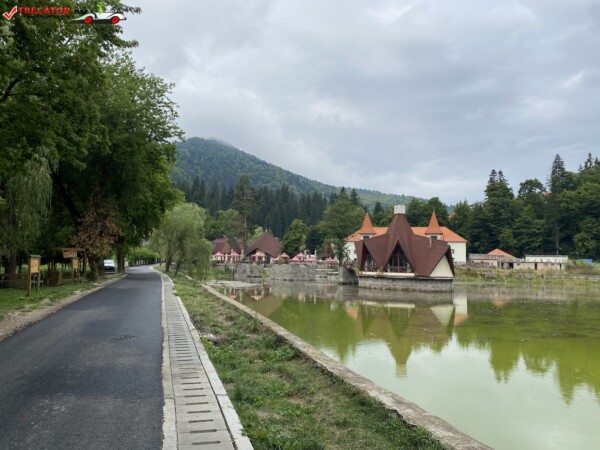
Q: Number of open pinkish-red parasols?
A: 9